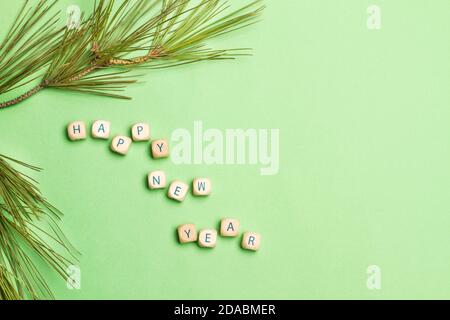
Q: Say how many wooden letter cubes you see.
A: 12